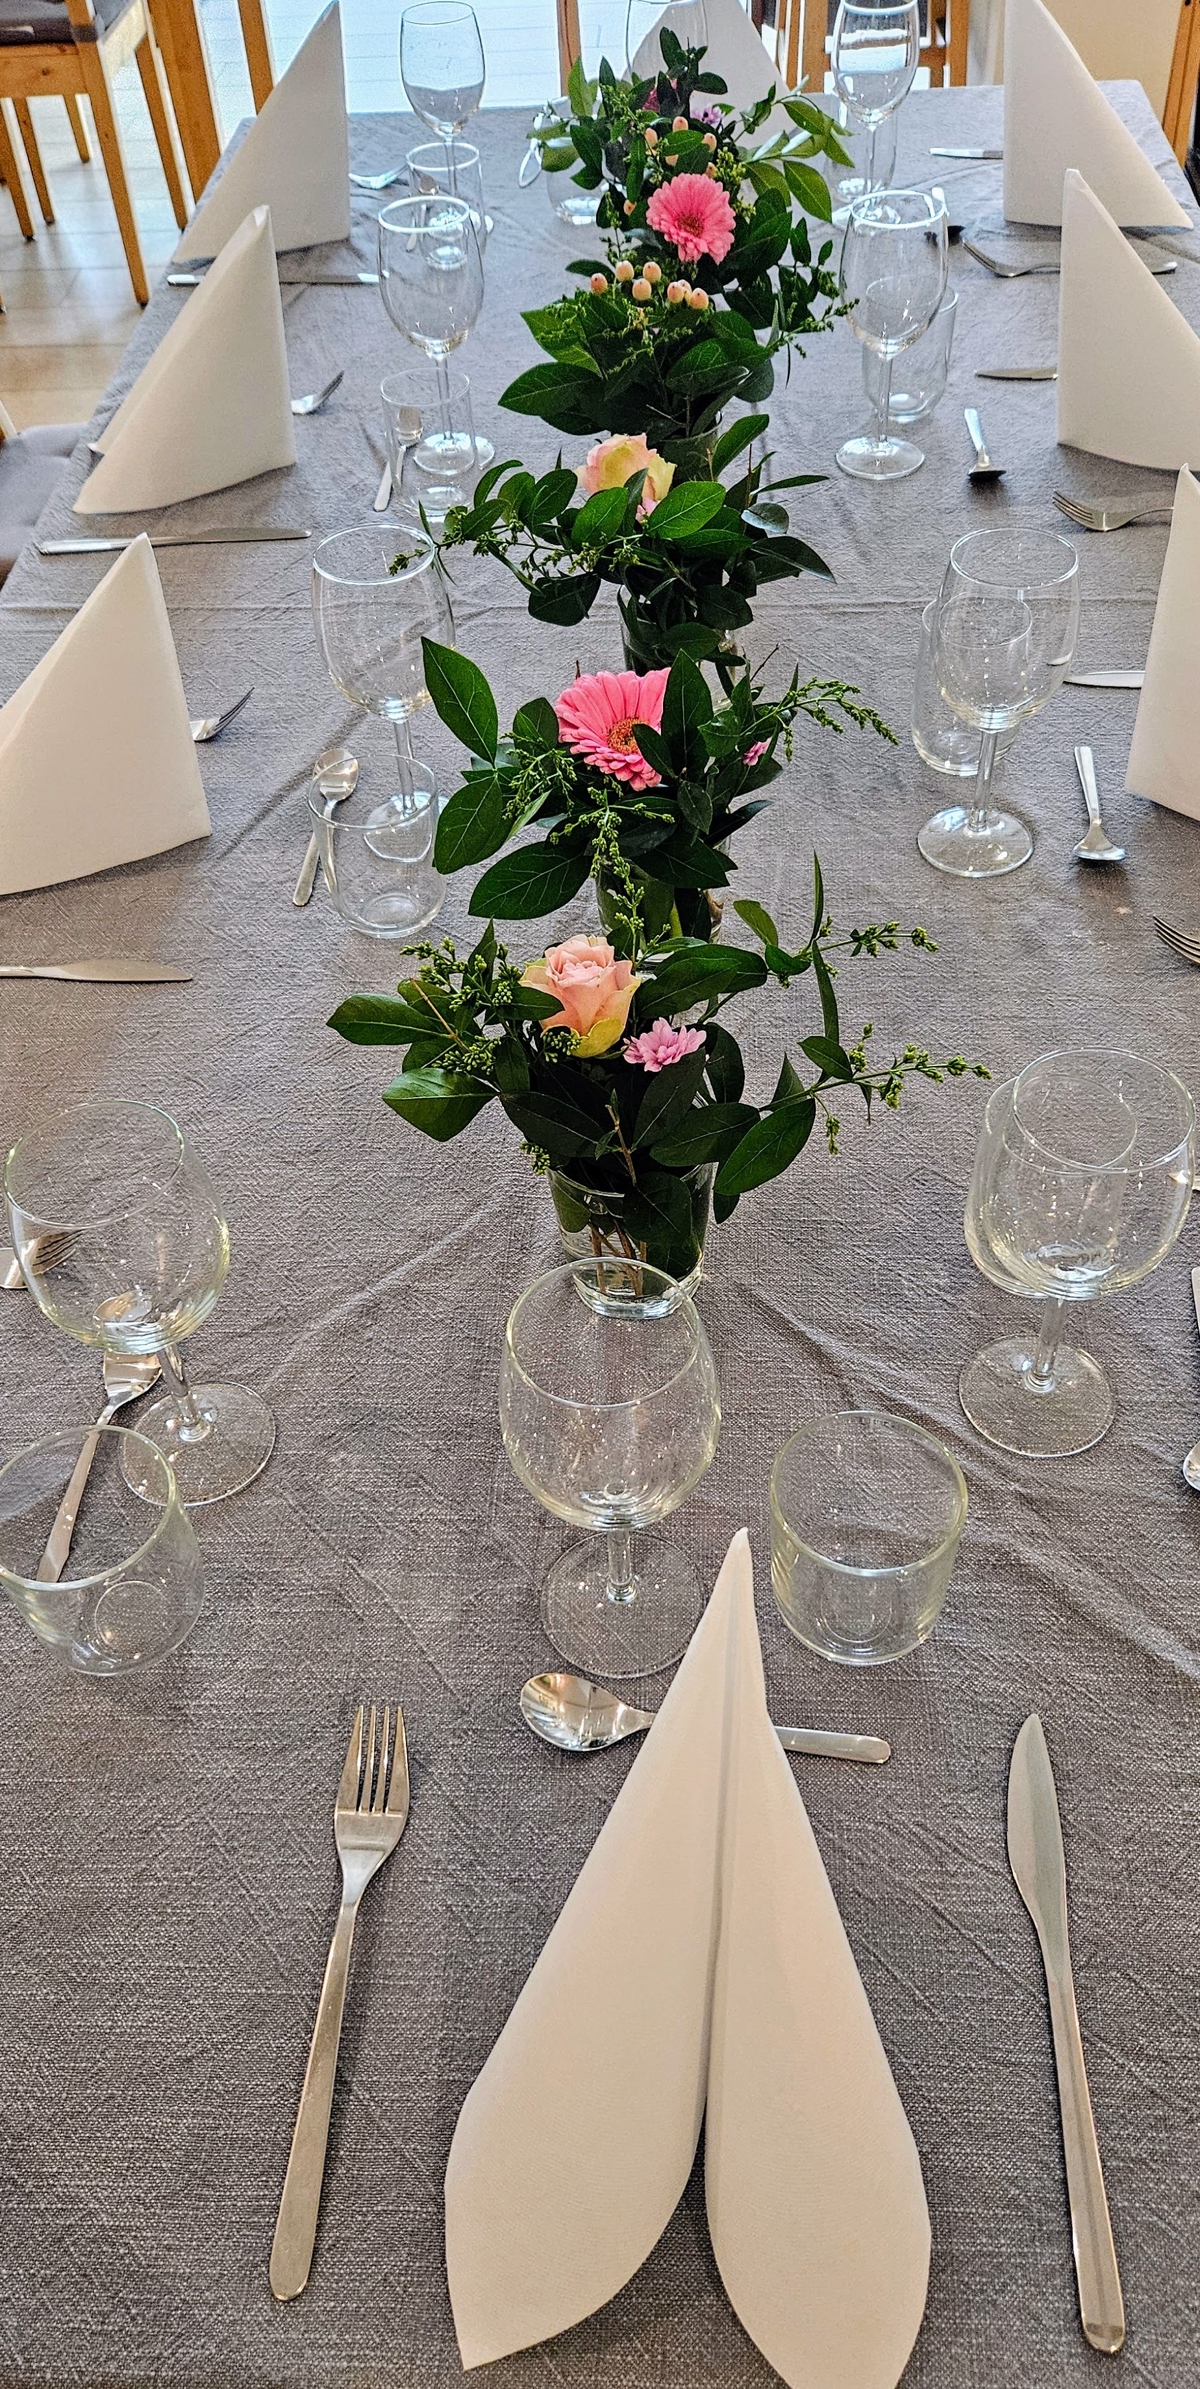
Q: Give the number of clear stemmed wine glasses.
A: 10